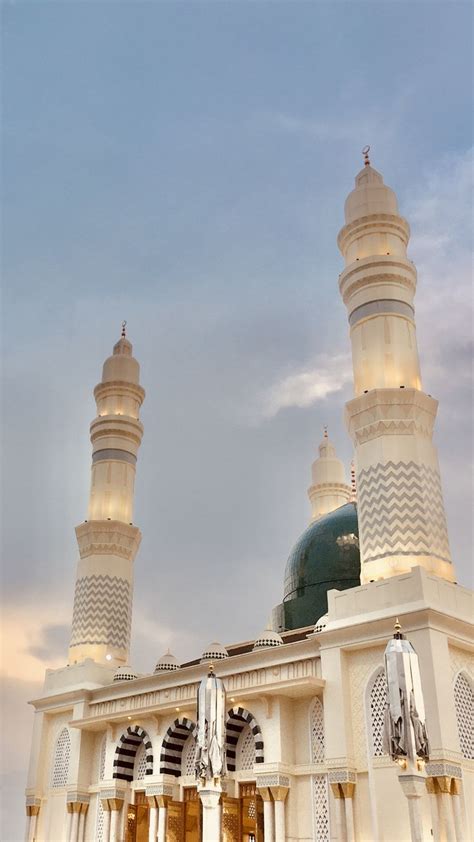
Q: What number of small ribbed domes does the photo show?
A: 5